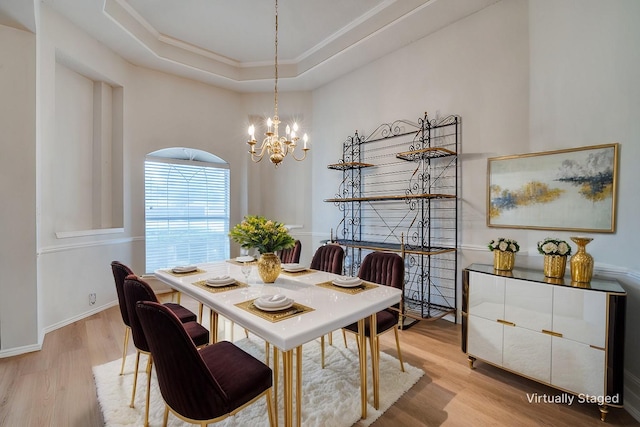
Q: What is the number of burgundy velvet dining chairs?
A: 6